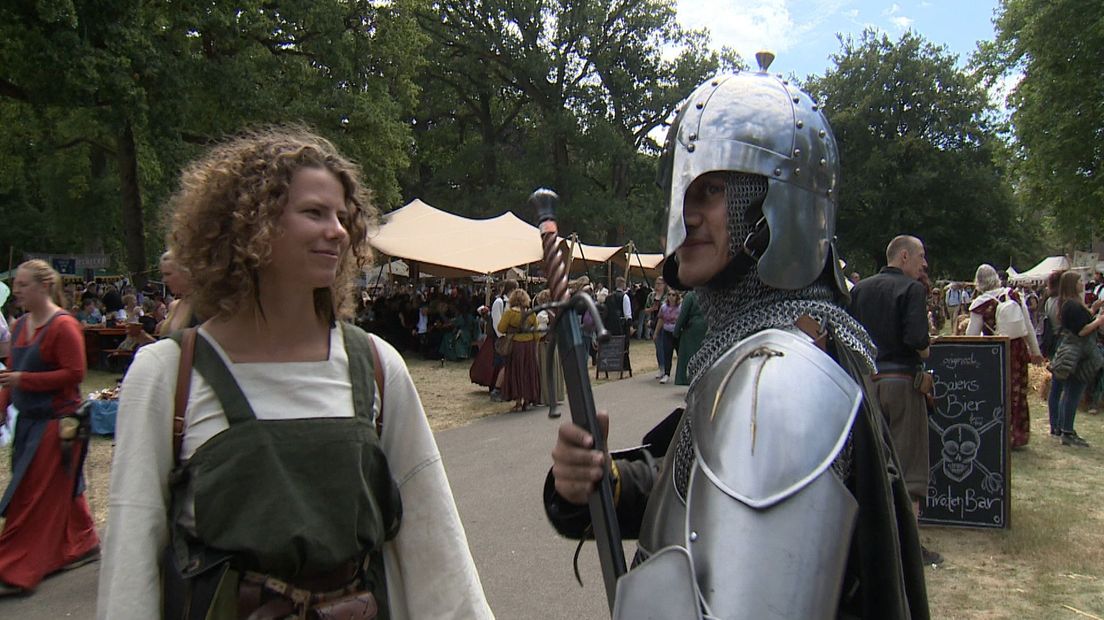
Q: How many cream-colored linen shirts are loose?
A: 1